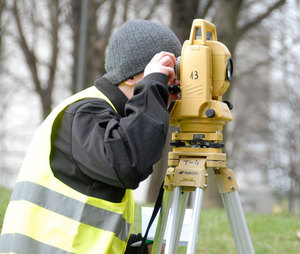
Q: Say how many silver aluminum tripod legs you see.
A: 3